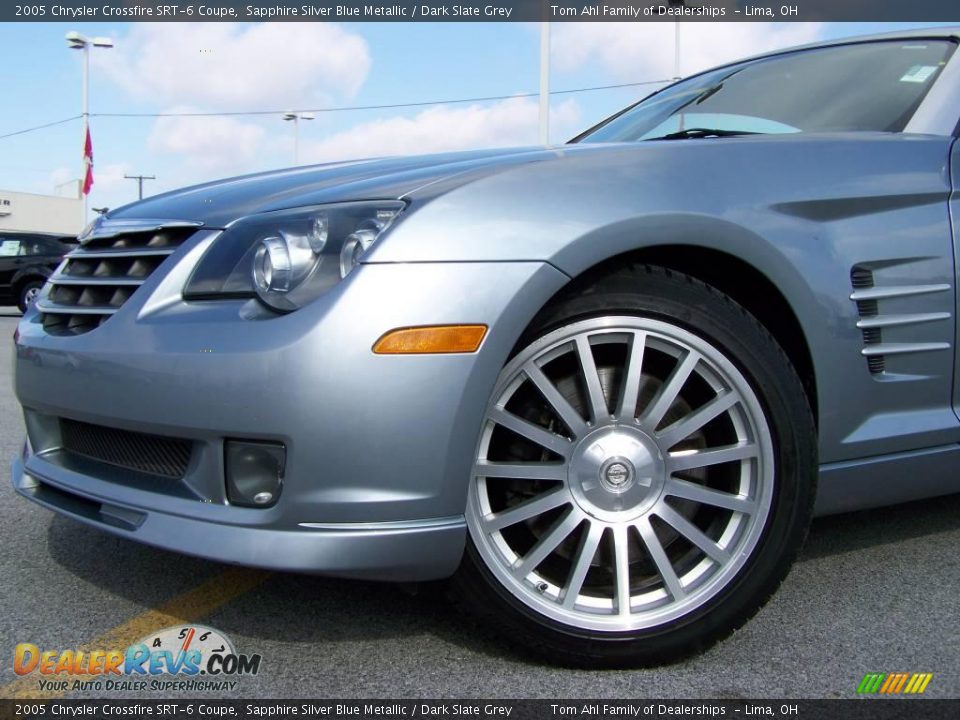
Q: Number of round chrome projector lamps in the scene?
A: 2